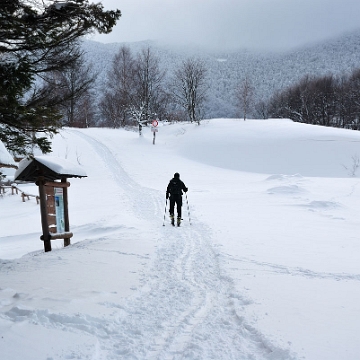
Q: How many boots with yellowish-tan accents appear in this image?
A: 2